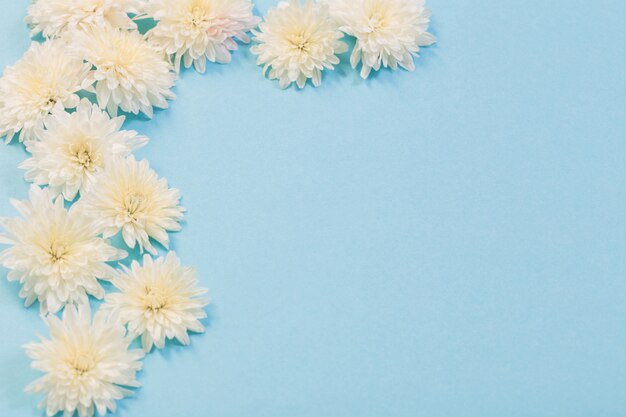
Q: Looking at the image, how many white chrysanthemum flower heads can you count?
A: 11